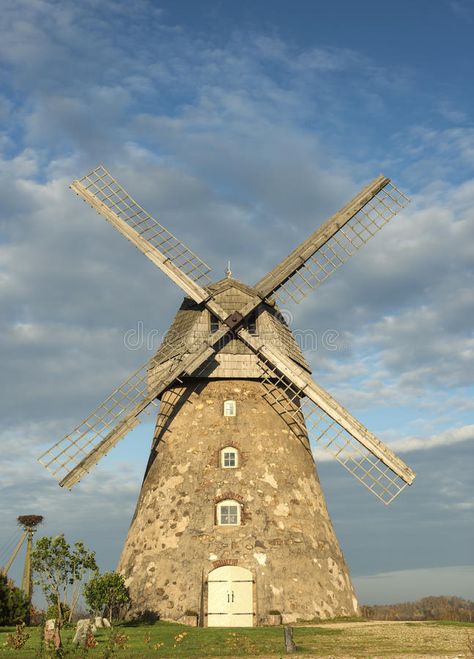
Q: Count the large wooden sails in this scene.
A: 4